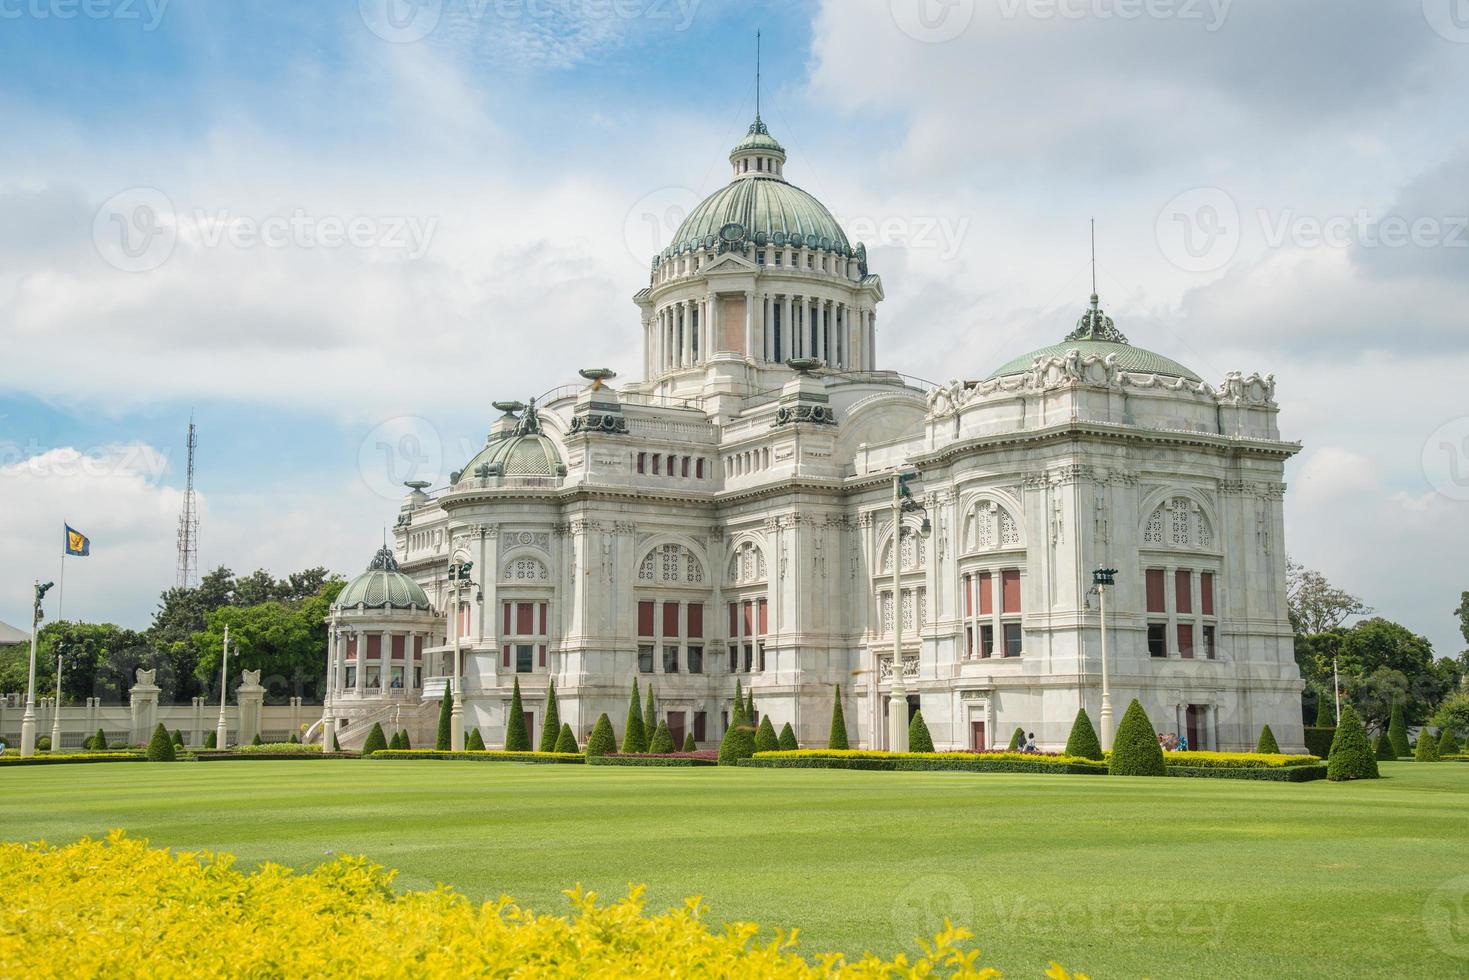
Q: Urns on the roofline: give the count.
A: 4